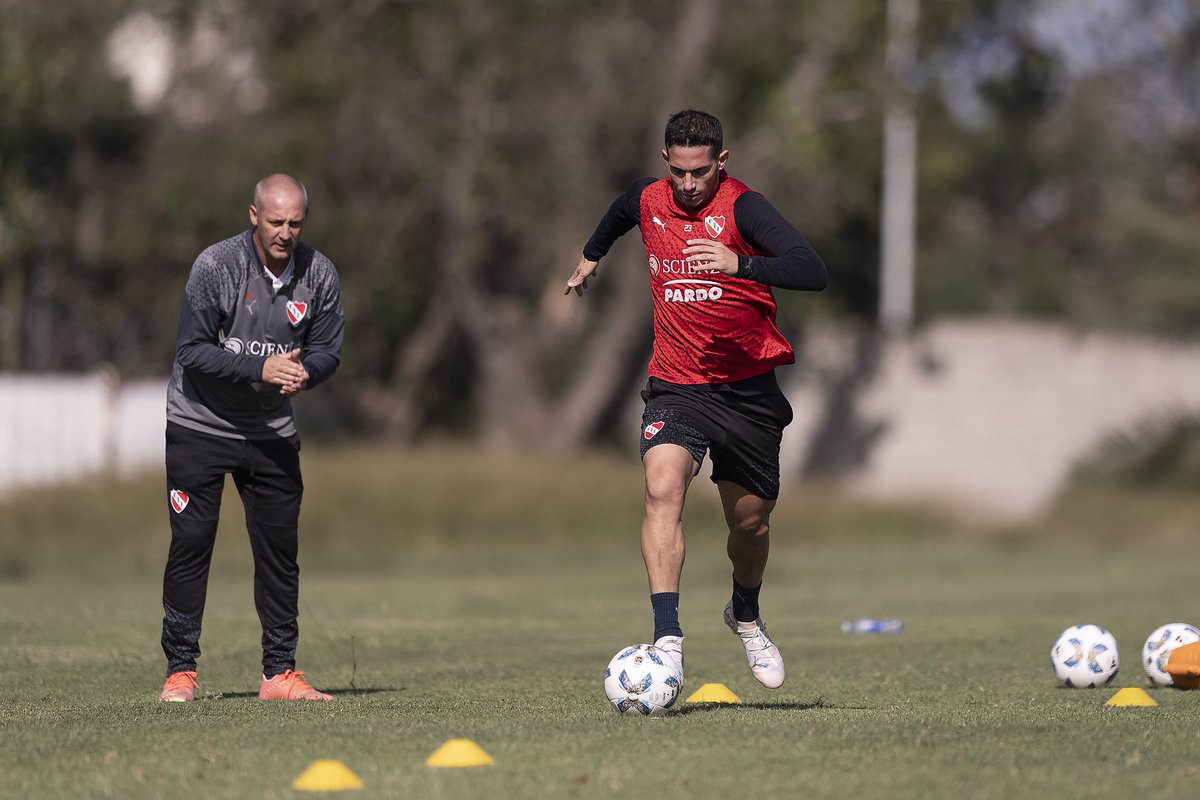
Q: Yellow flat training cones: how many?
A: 4